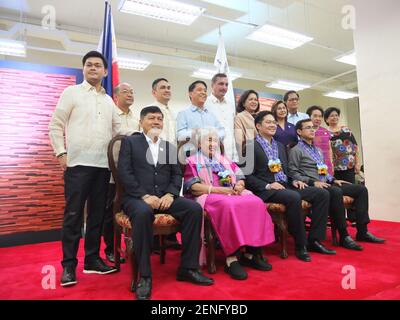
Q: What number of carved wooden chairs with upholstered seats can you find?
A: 4